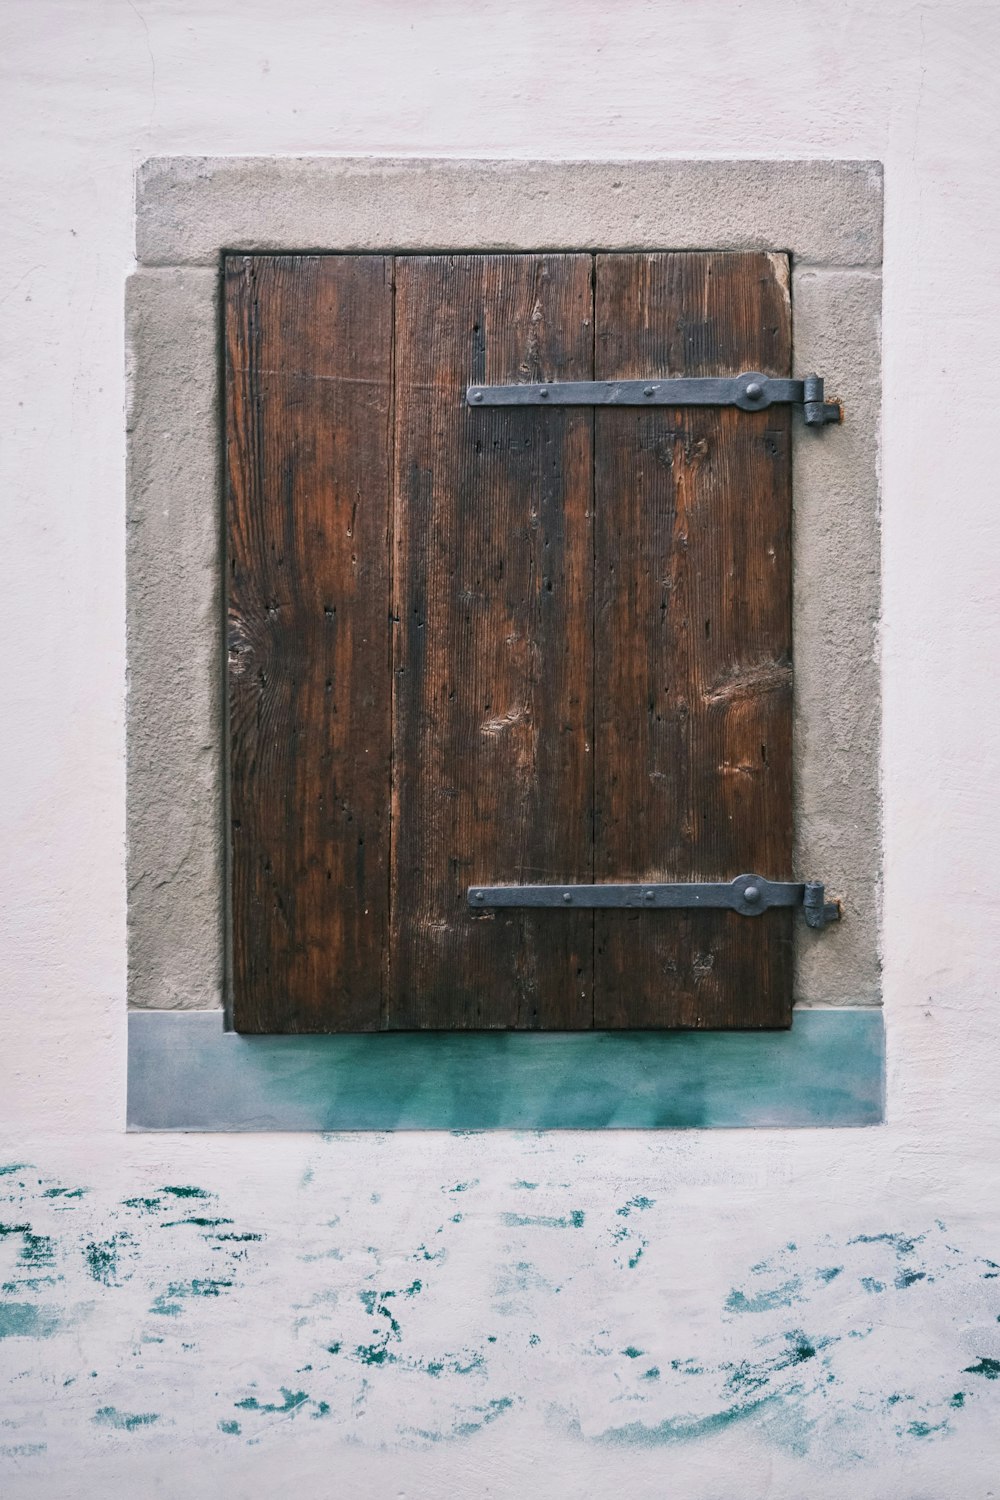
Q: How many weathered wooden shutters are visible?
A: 1